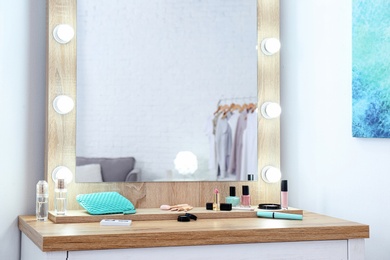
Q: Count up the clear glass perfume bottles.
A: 2